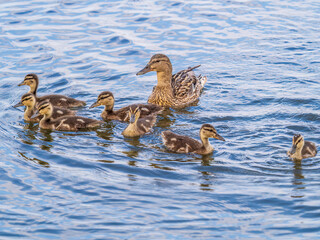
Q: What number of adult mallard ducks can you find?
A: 1